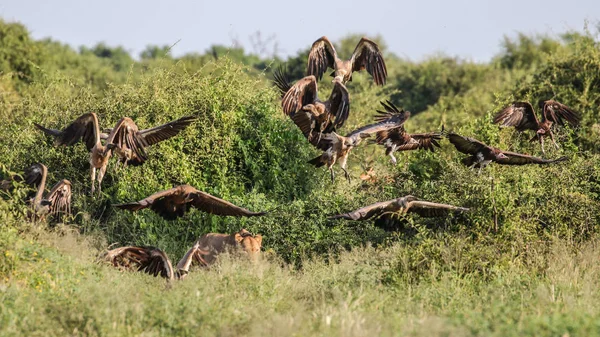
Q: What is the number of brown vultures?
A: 12